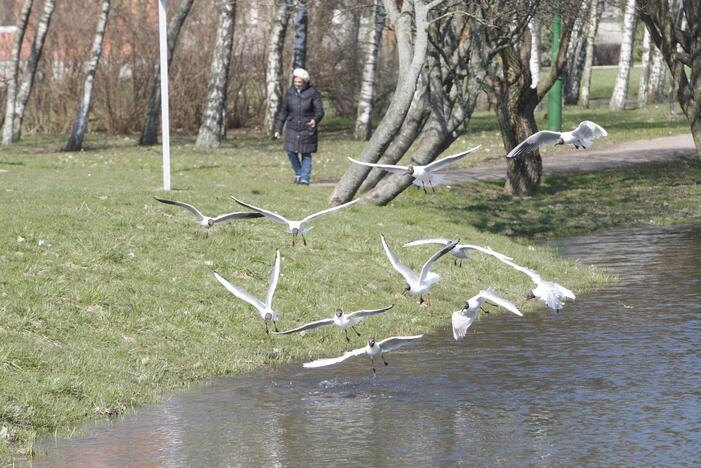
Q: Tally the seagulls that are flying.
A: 11